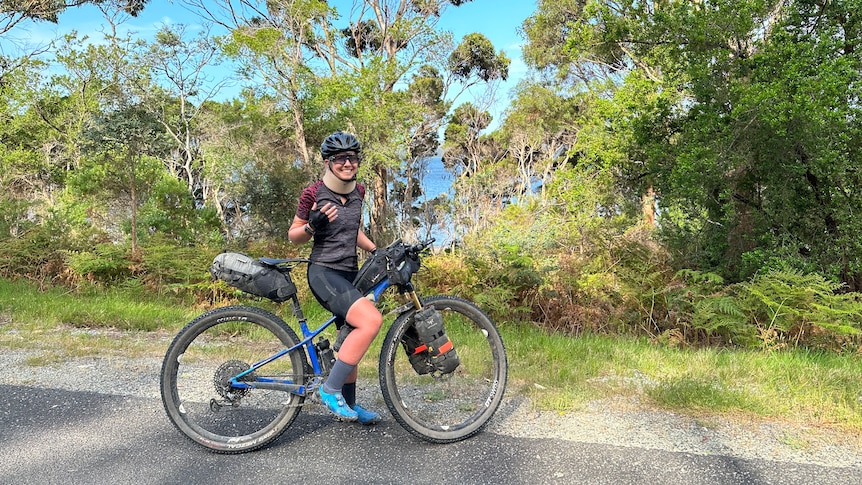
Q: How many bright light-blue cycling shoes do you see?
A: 2